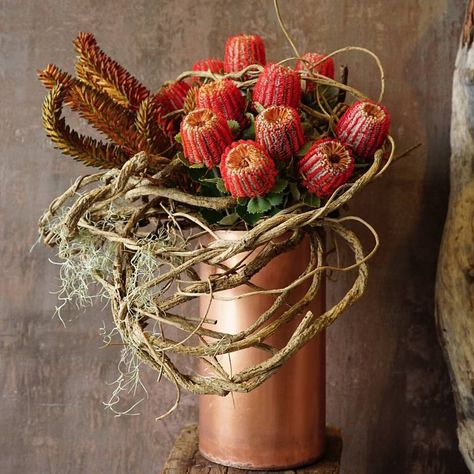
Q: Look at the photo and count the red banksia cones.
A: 11